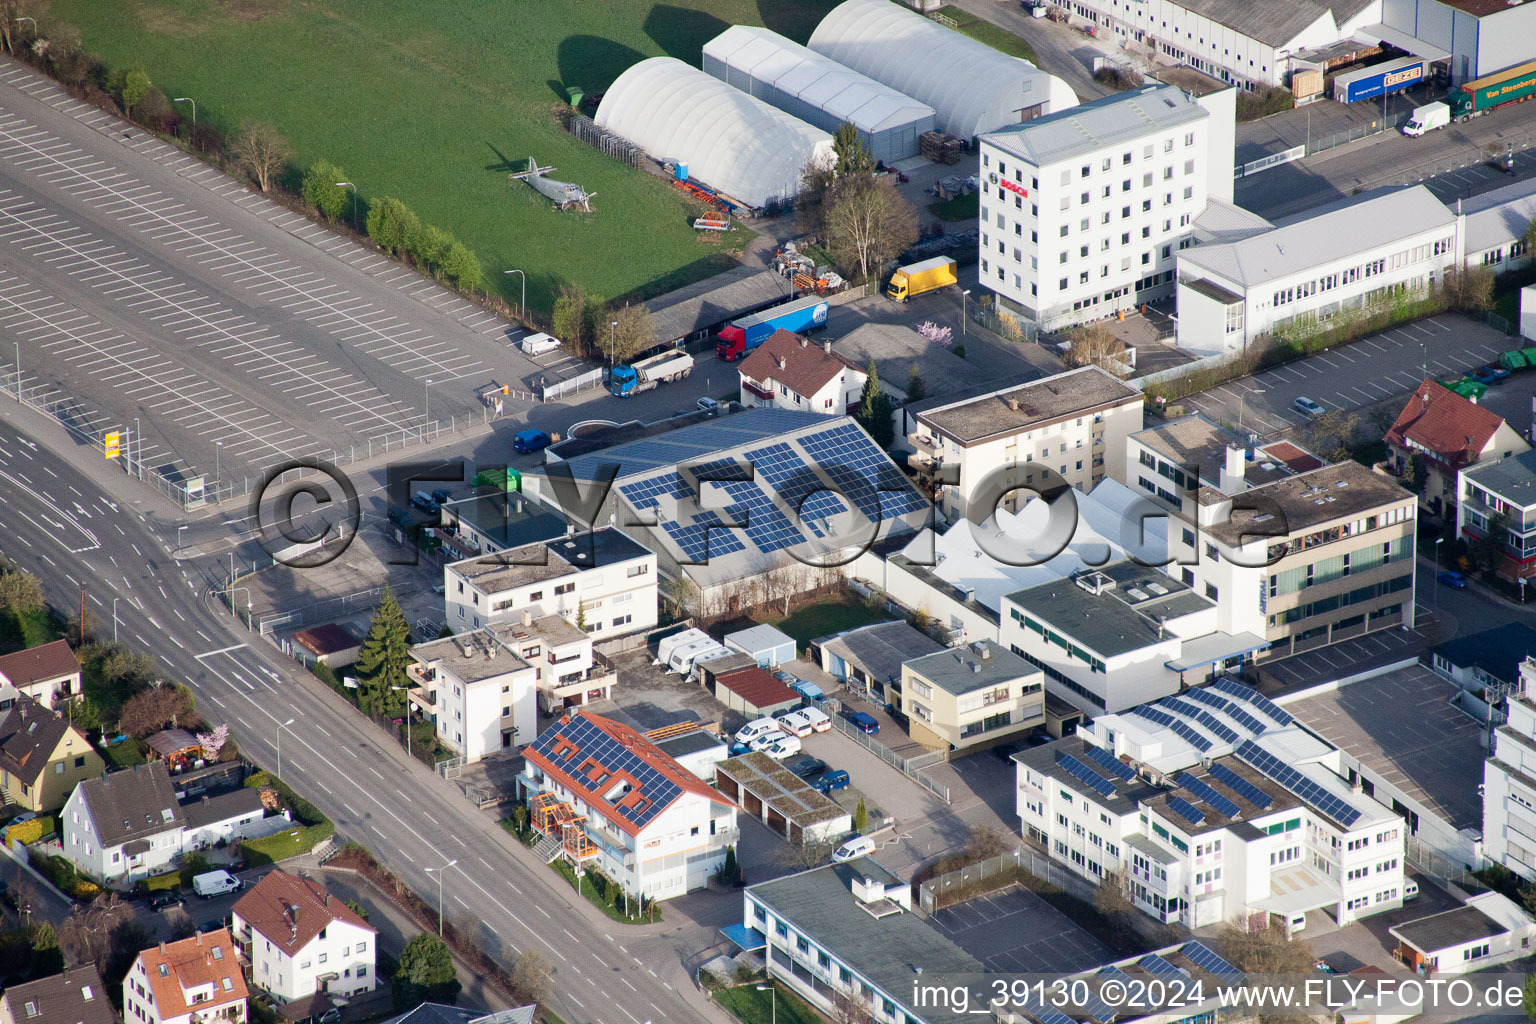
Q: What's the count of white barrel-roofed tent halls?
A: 2